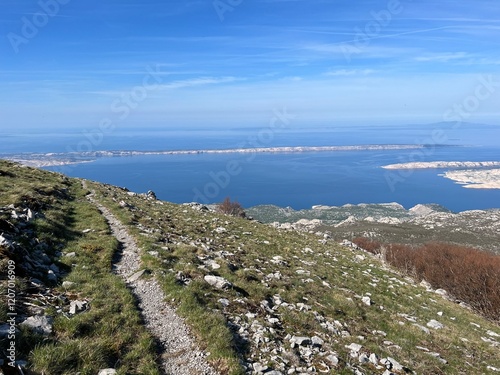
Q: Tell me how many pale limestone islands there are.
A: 3